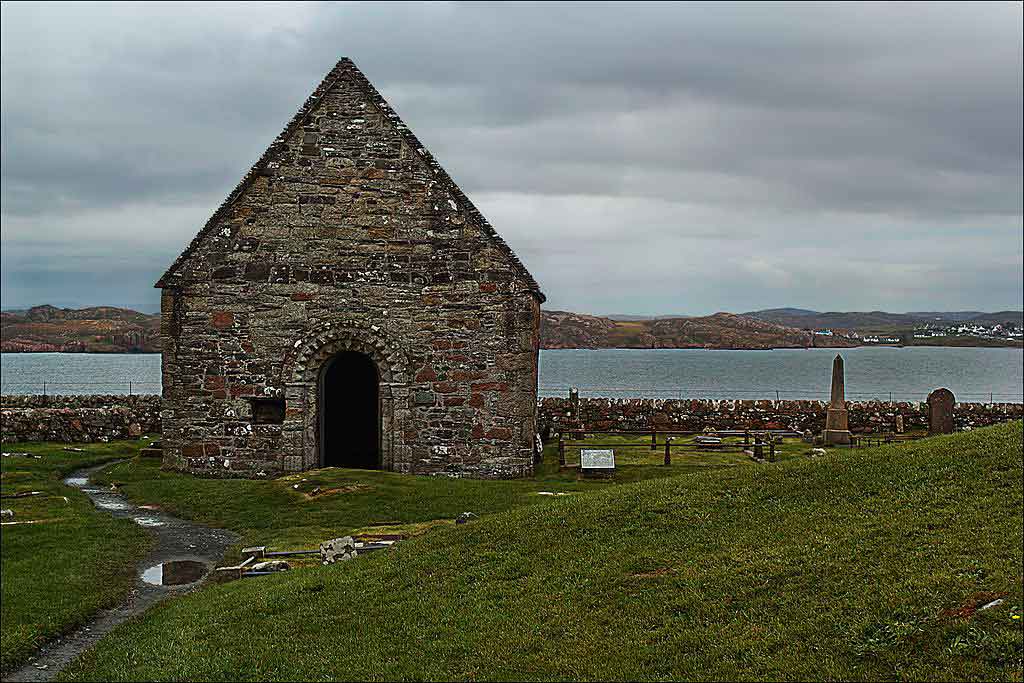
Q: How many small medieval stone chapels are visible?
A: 1